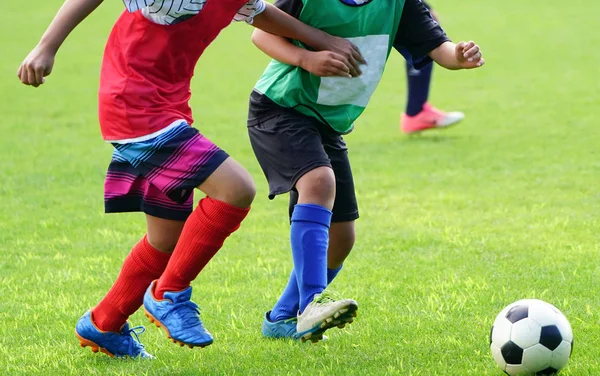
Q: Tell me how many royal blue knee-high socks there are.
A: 2